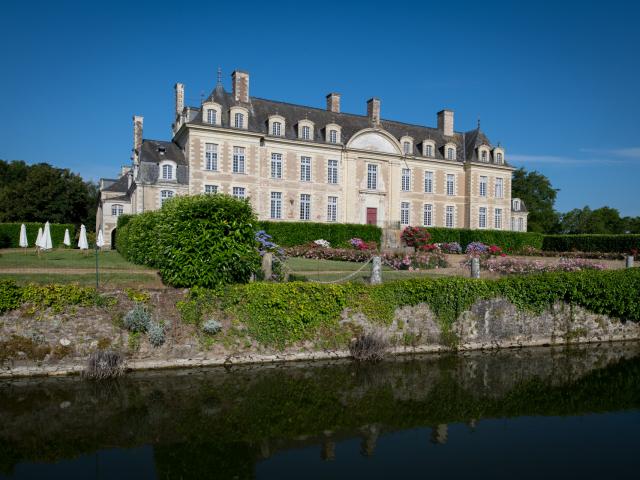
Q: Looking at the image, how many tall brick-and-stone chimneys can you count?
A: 6